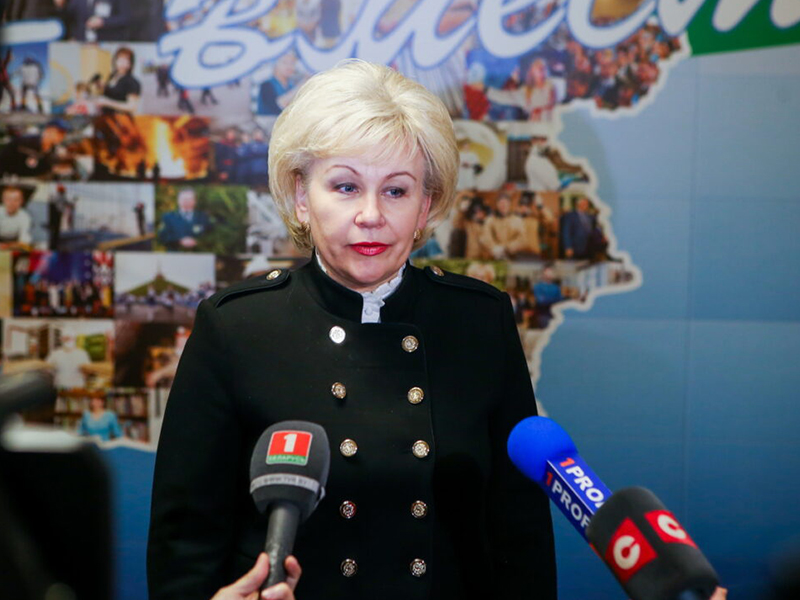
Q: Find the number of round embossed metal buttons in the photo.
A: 12